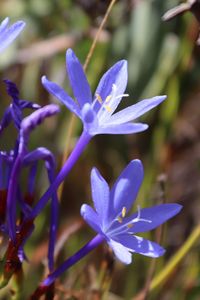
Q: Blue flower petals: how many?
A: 14